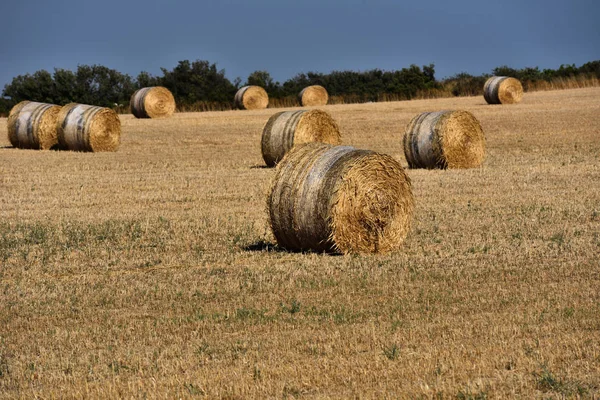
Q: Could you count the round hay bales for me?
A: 9